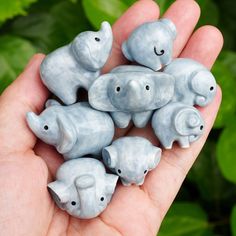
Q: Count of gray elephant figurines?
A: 8